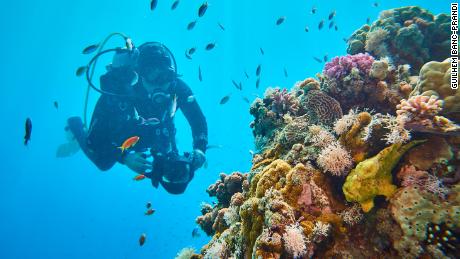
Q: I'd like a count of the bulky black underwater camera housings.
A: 1